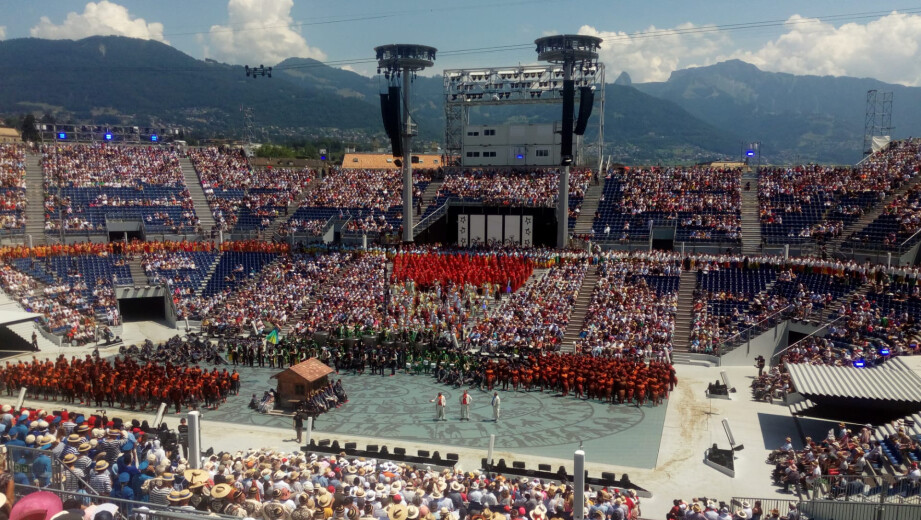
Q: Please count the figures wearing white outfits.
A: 3